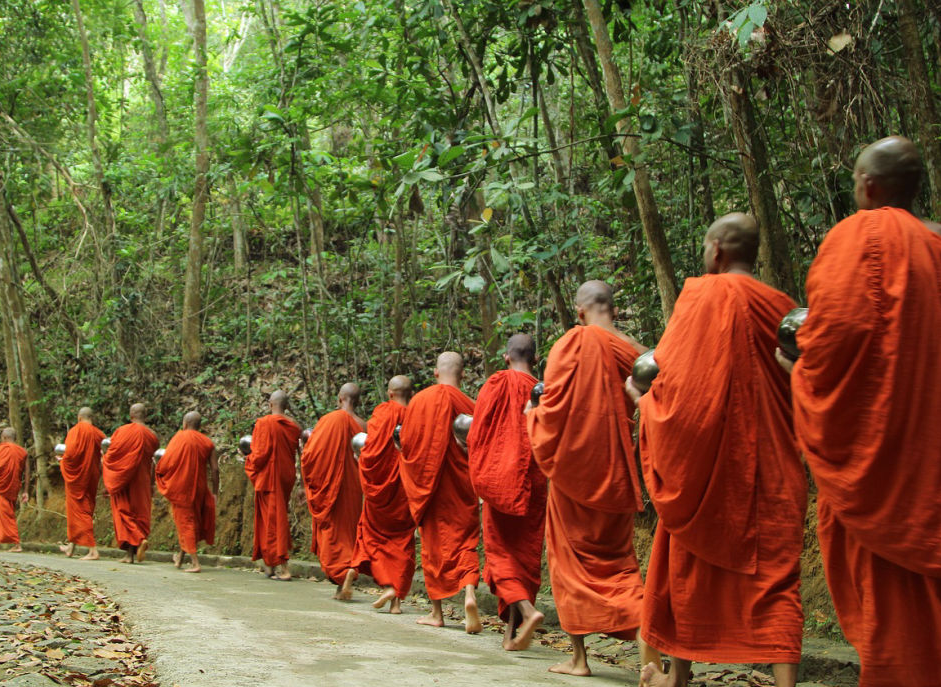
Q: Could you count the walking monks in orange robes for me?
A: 12